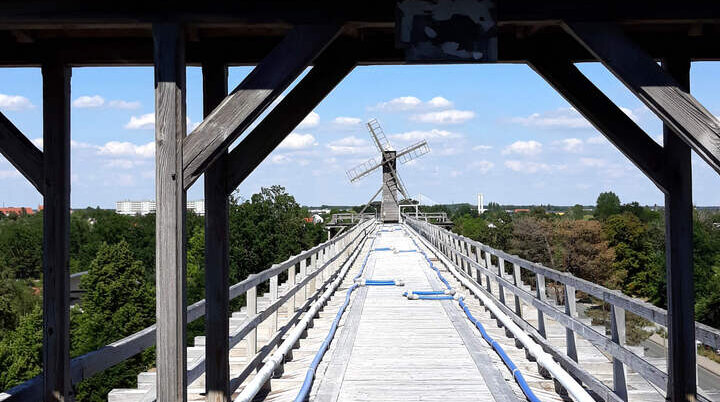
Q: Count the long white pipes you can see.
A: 2